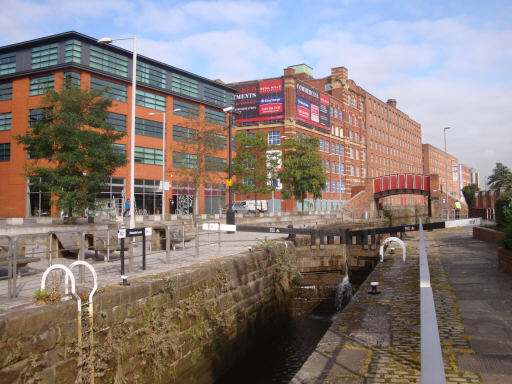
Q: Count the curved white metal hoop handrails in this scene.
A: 3